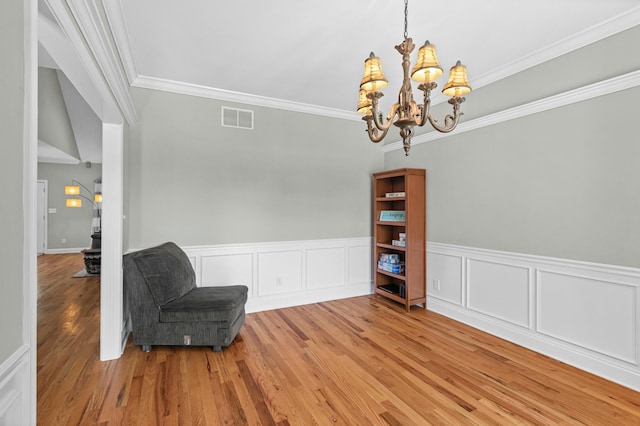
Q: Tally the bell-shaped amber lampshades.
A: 4